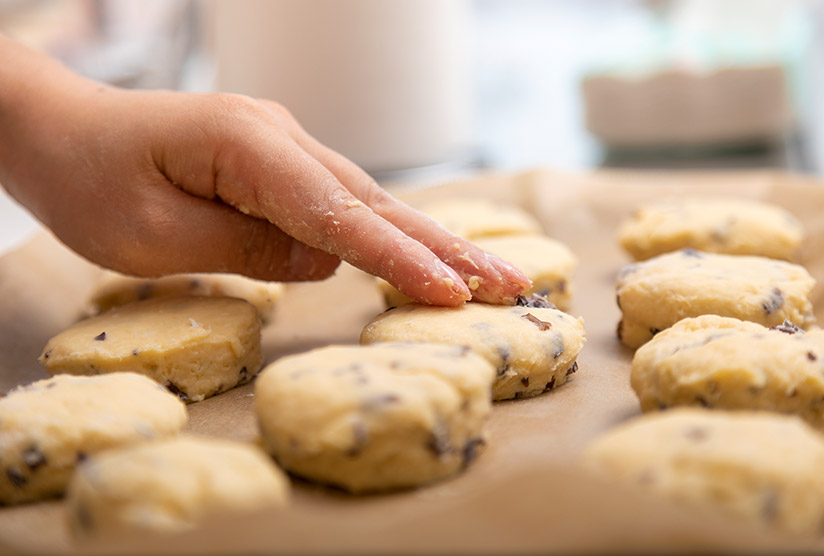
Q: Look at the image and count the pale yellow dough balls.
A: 12